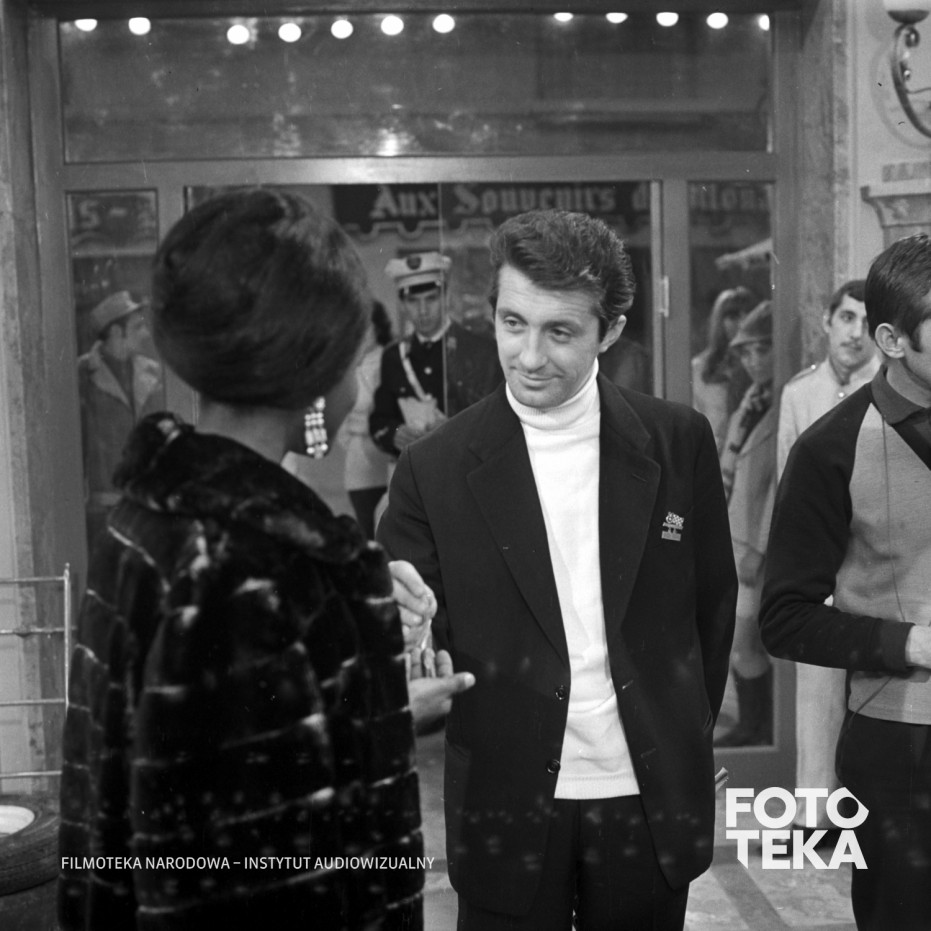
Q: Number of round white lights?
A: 12